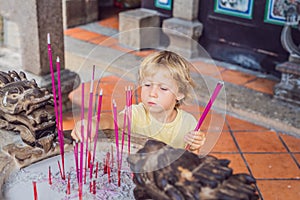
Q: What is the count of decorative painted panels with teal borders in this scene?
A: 3